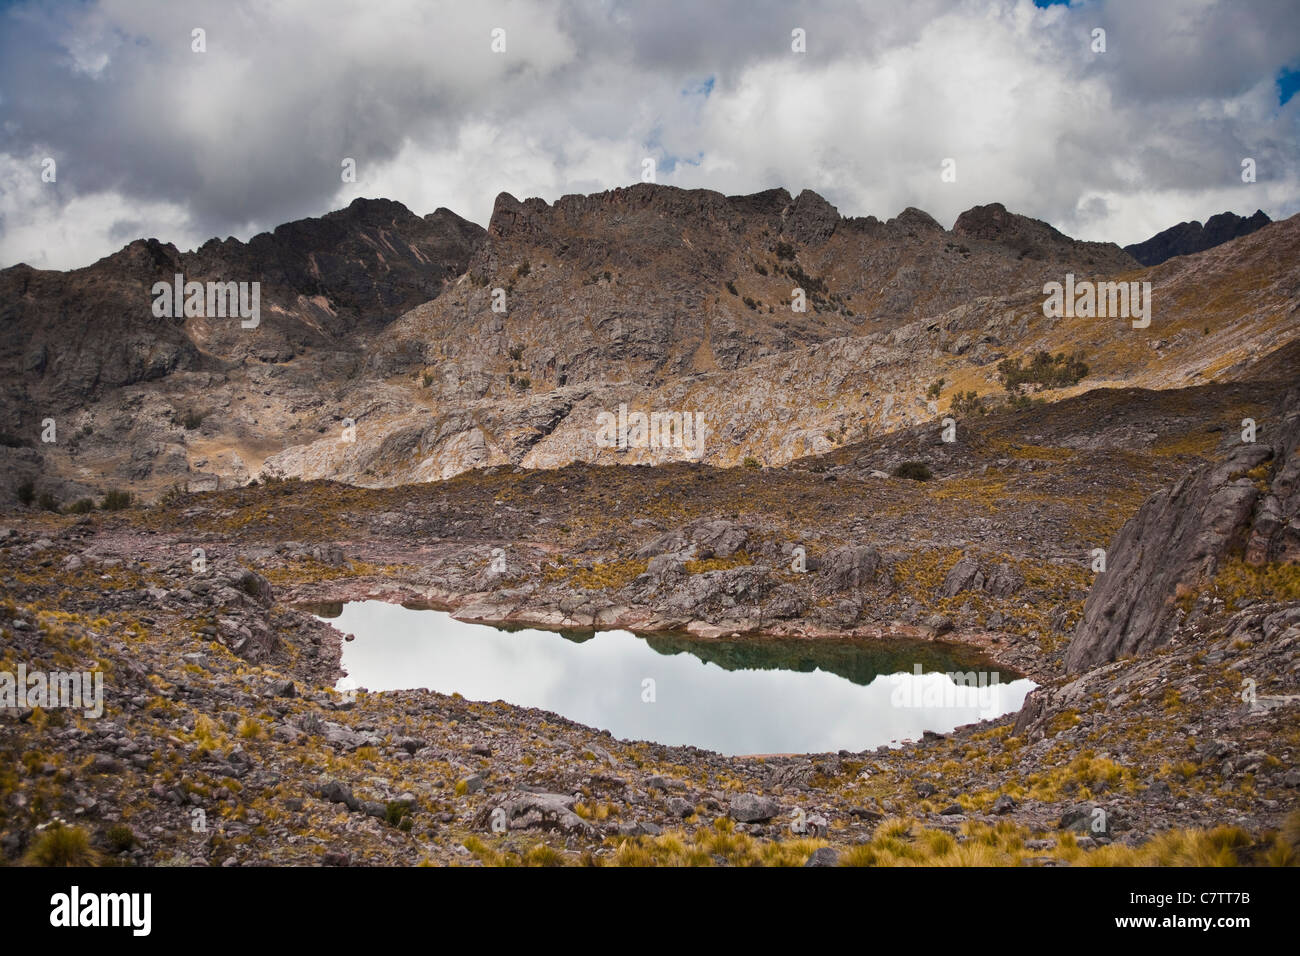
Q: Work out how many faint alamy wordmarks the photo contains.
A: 5